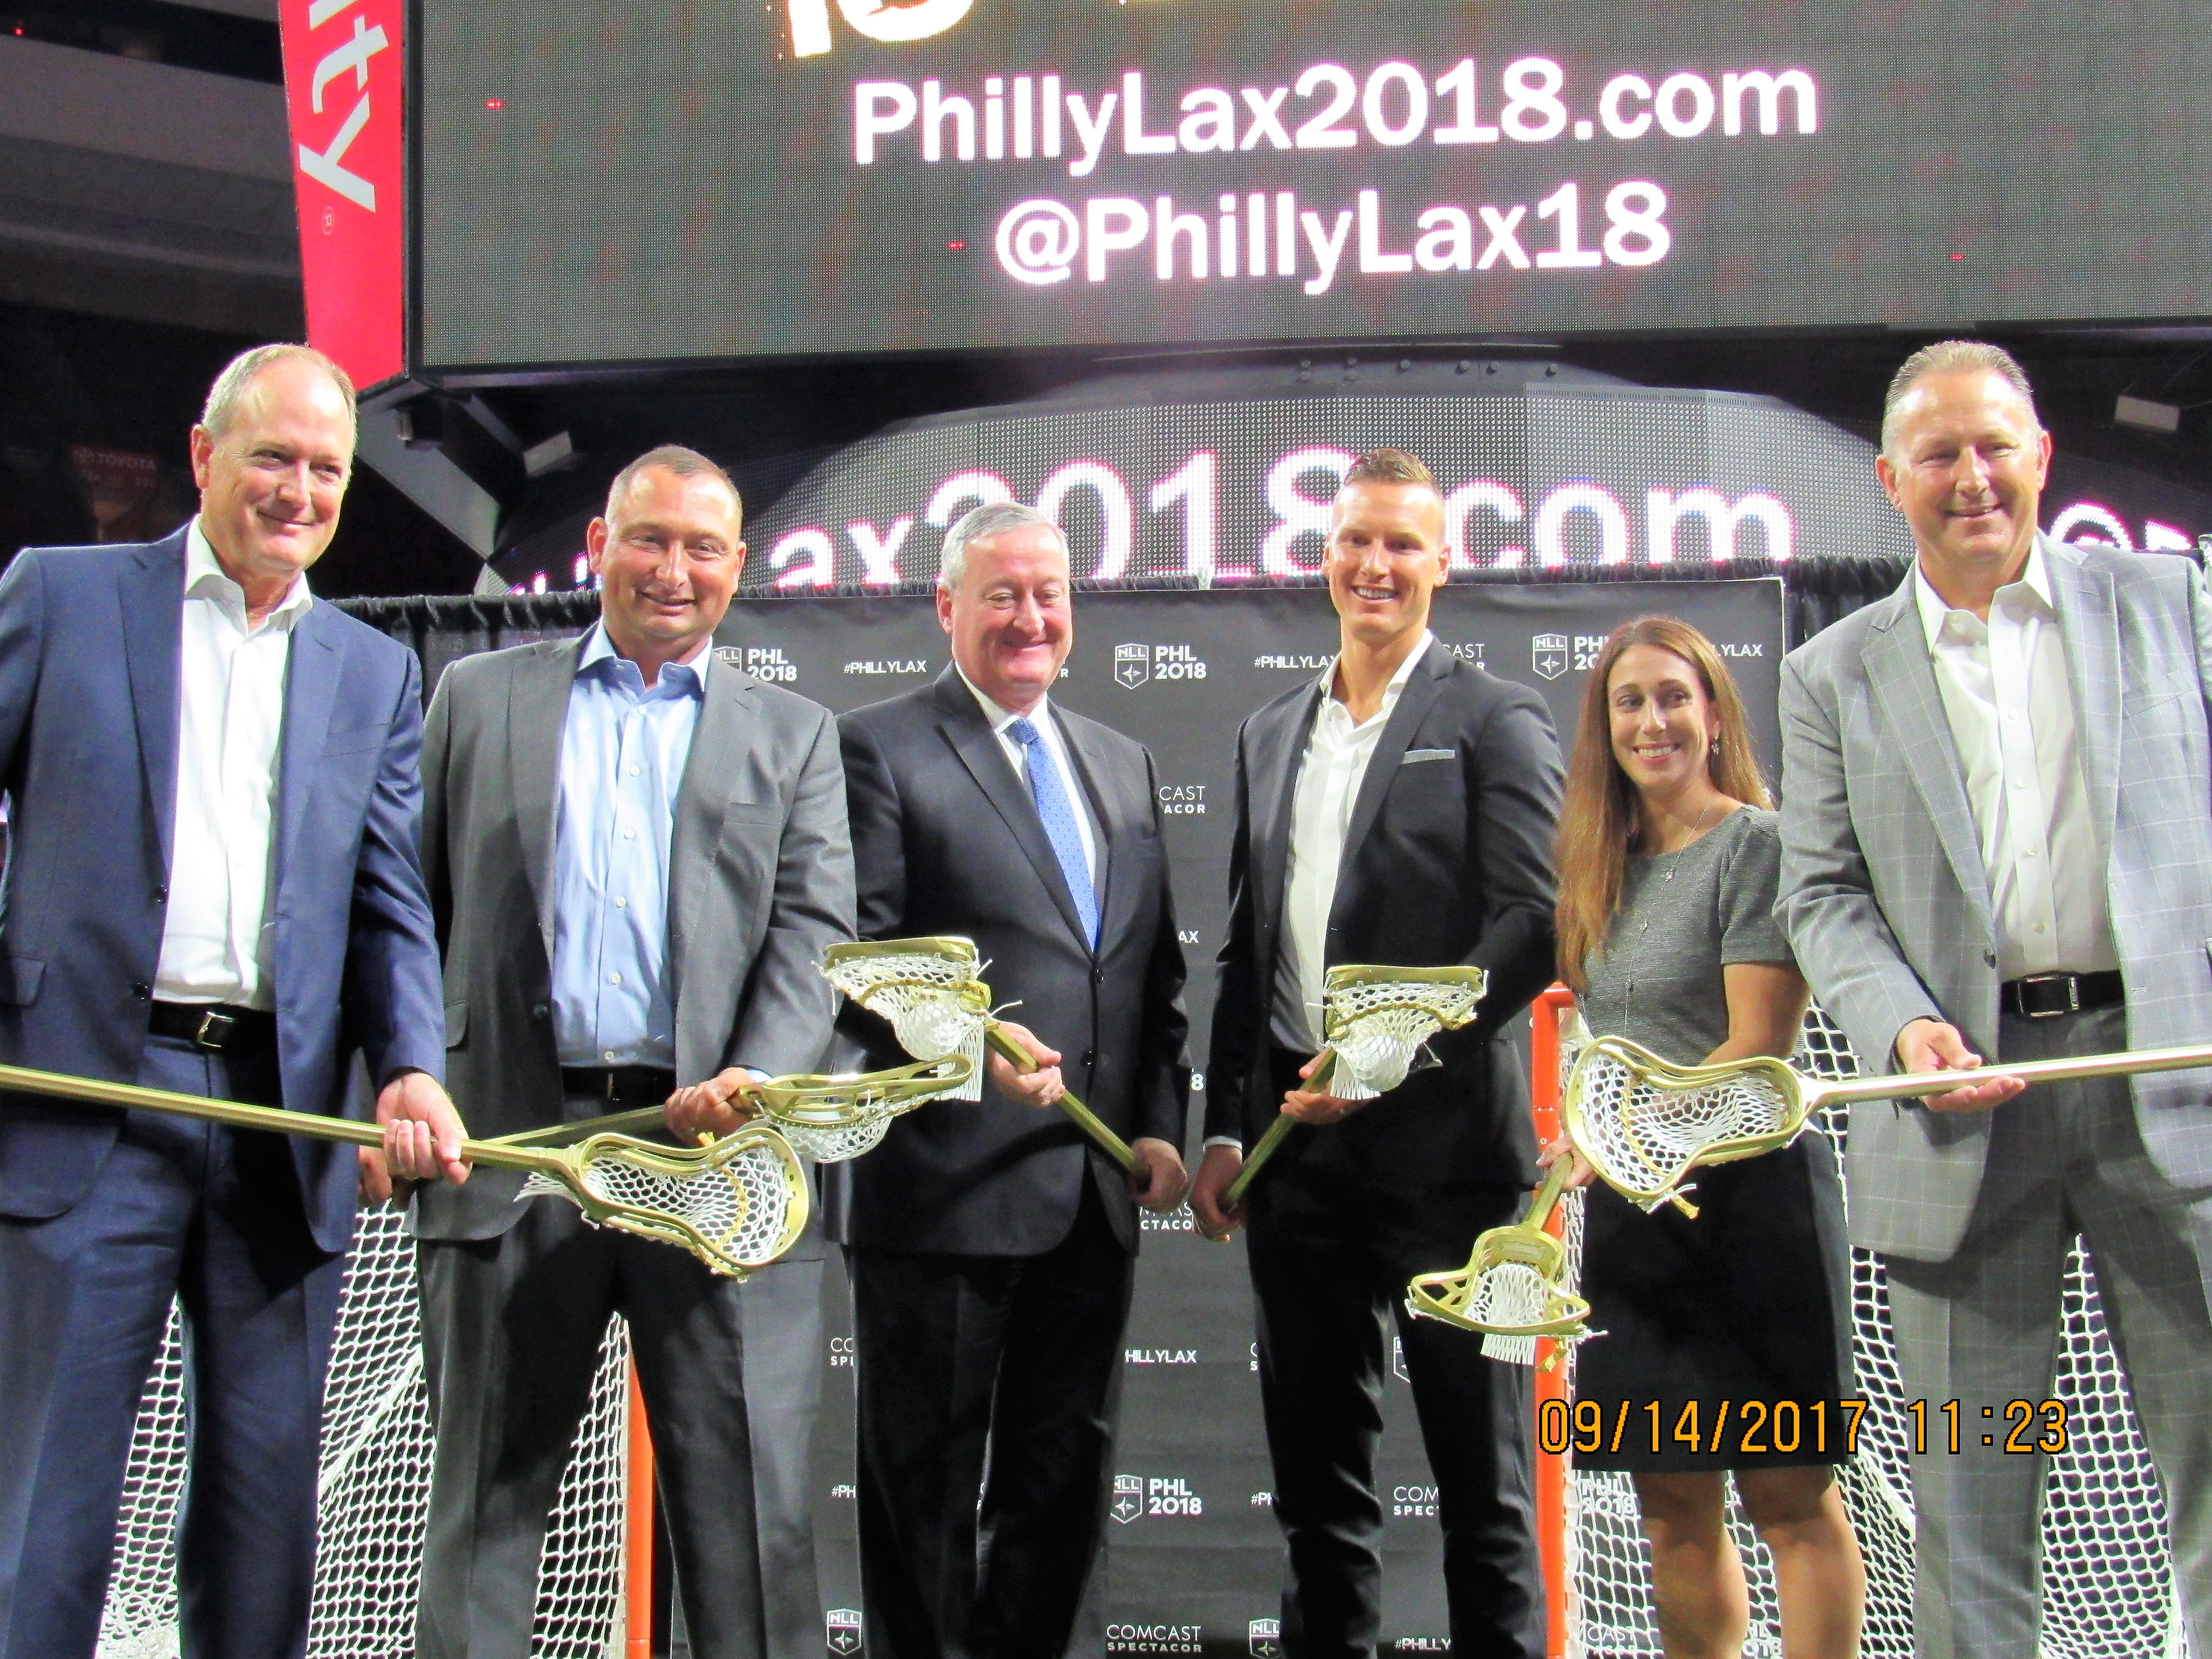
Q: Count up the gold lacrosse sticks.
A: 6